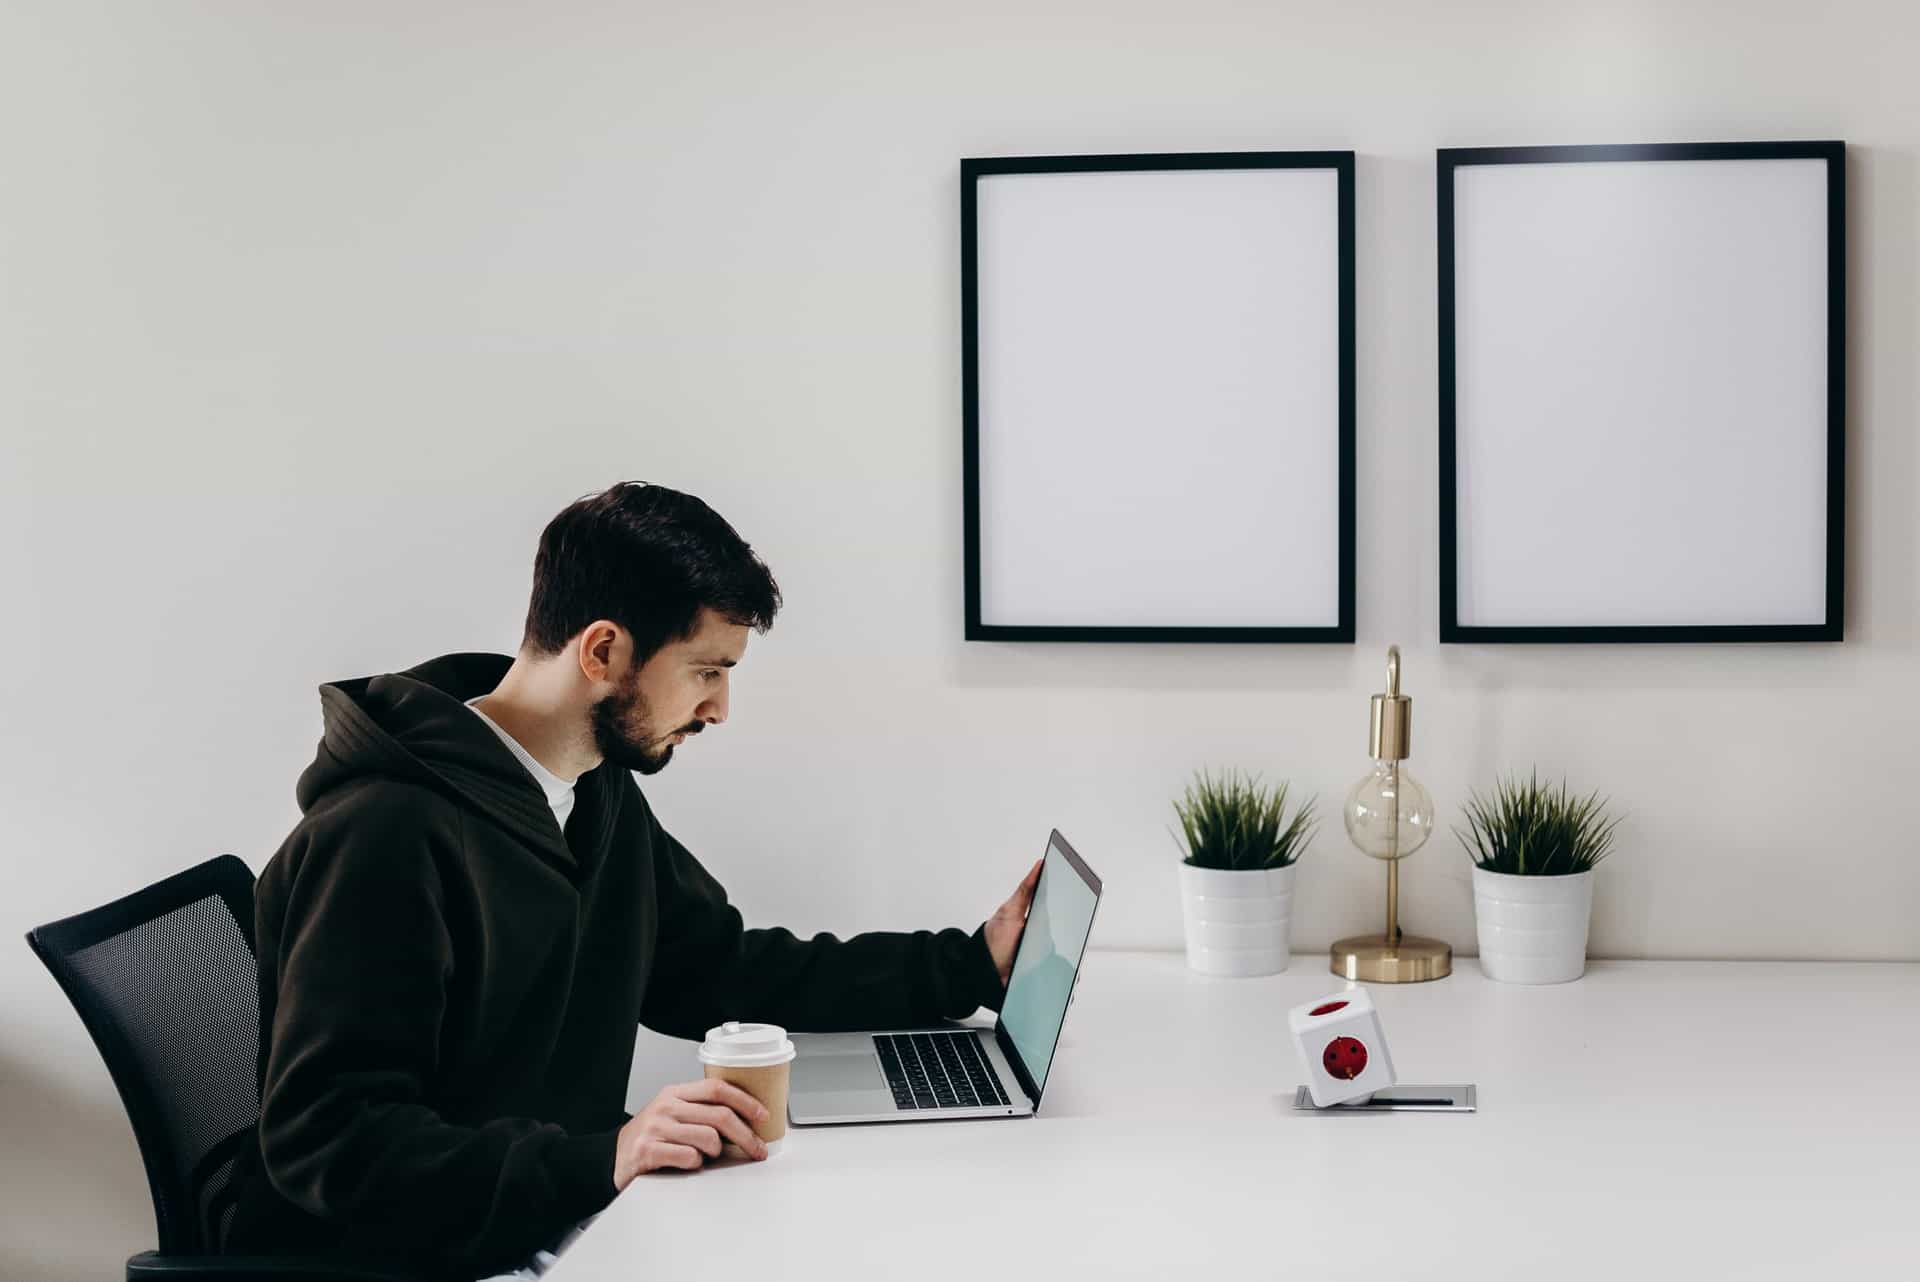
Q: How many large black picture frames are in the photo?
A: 2